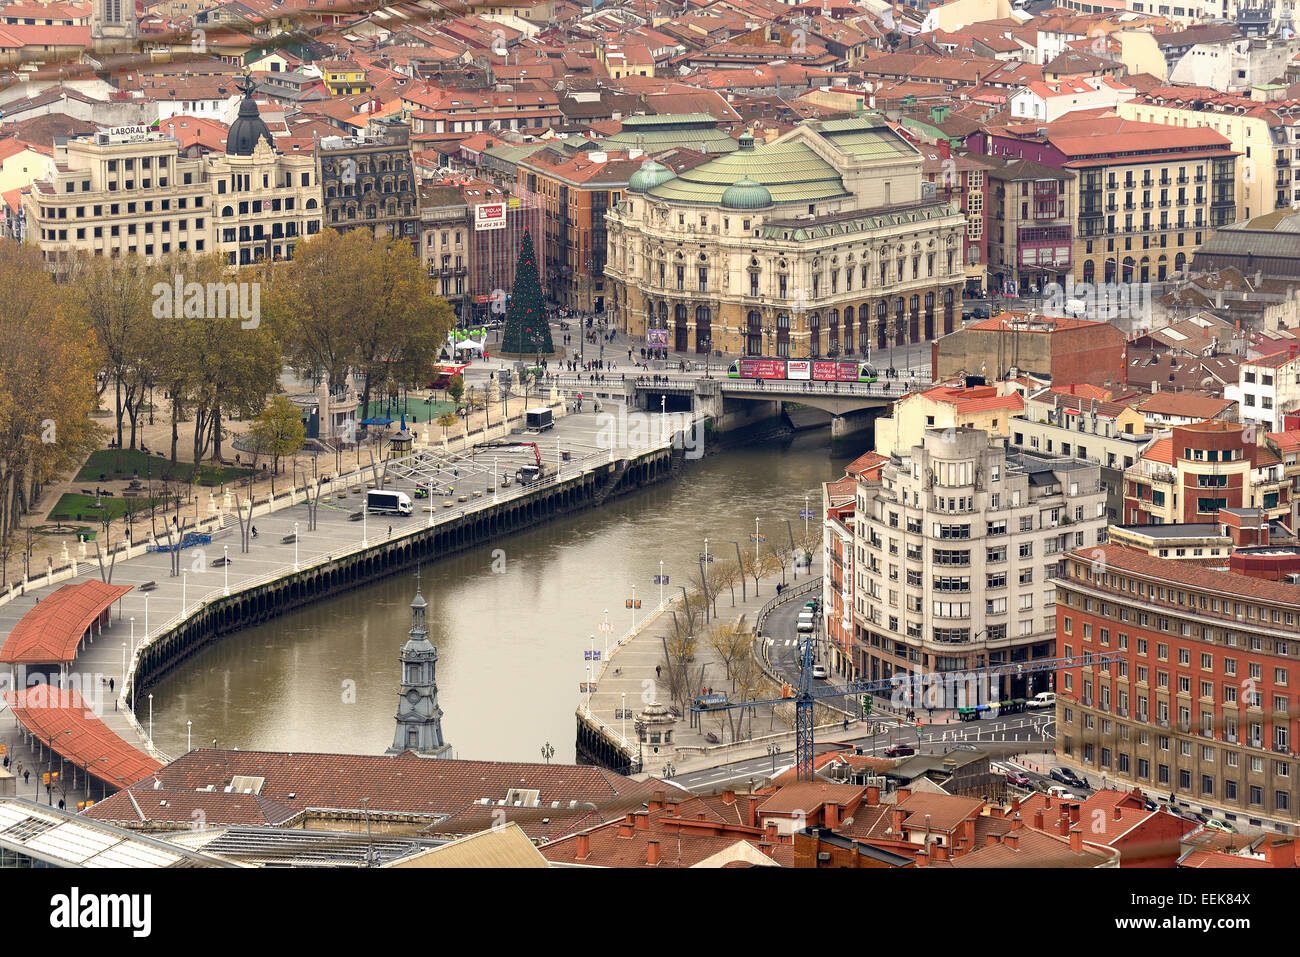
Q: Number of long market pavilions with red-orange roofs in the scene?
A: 2